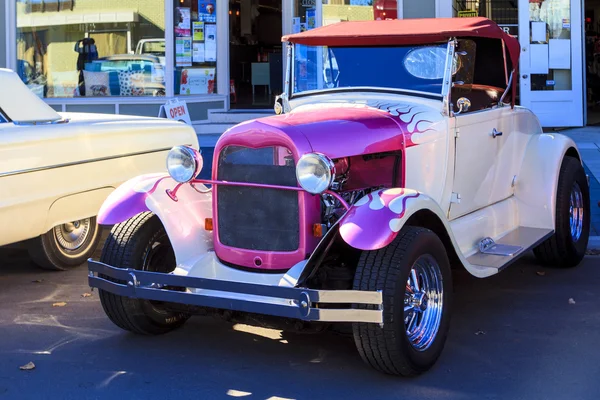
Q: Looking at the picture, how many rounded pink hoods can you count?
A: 1